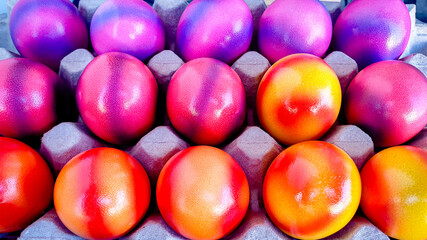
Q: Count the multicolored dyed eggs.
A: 15